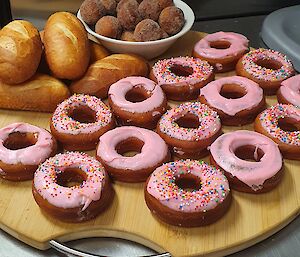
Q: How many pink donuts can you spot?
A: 14